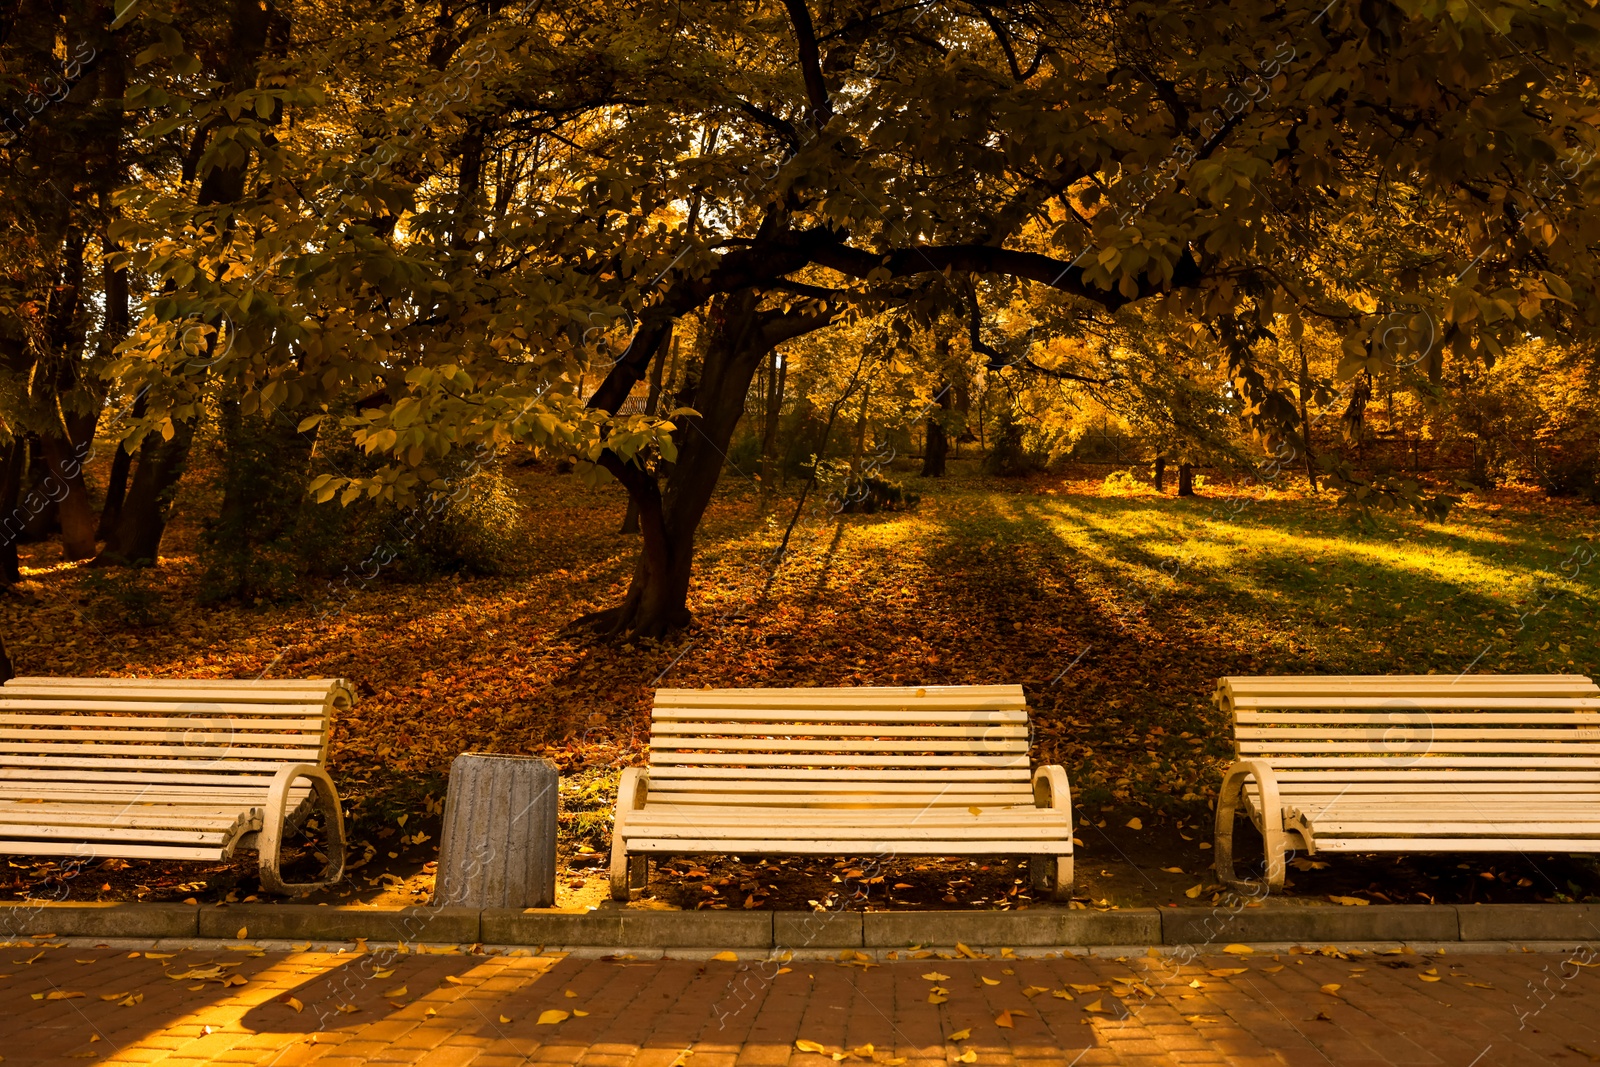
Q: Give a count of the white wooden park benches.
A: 3